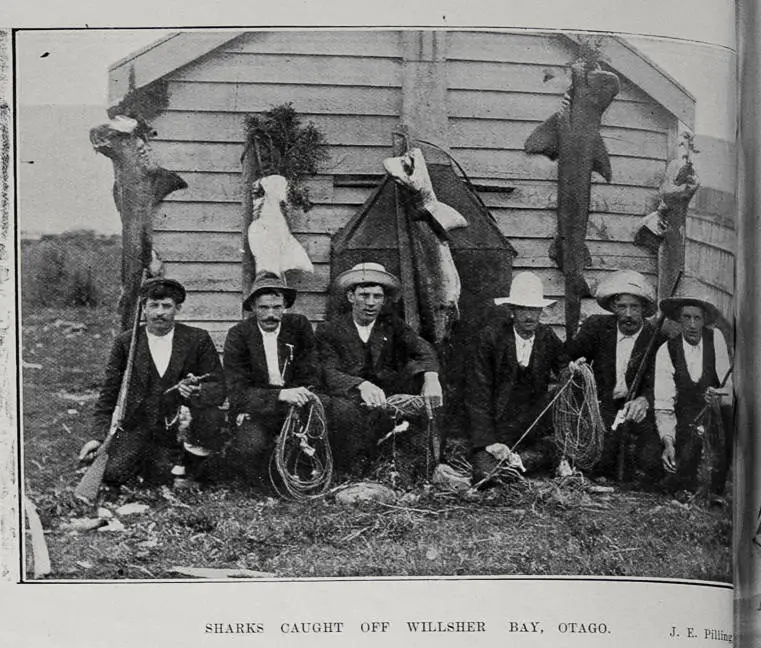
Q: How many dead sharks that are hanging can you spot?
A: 5